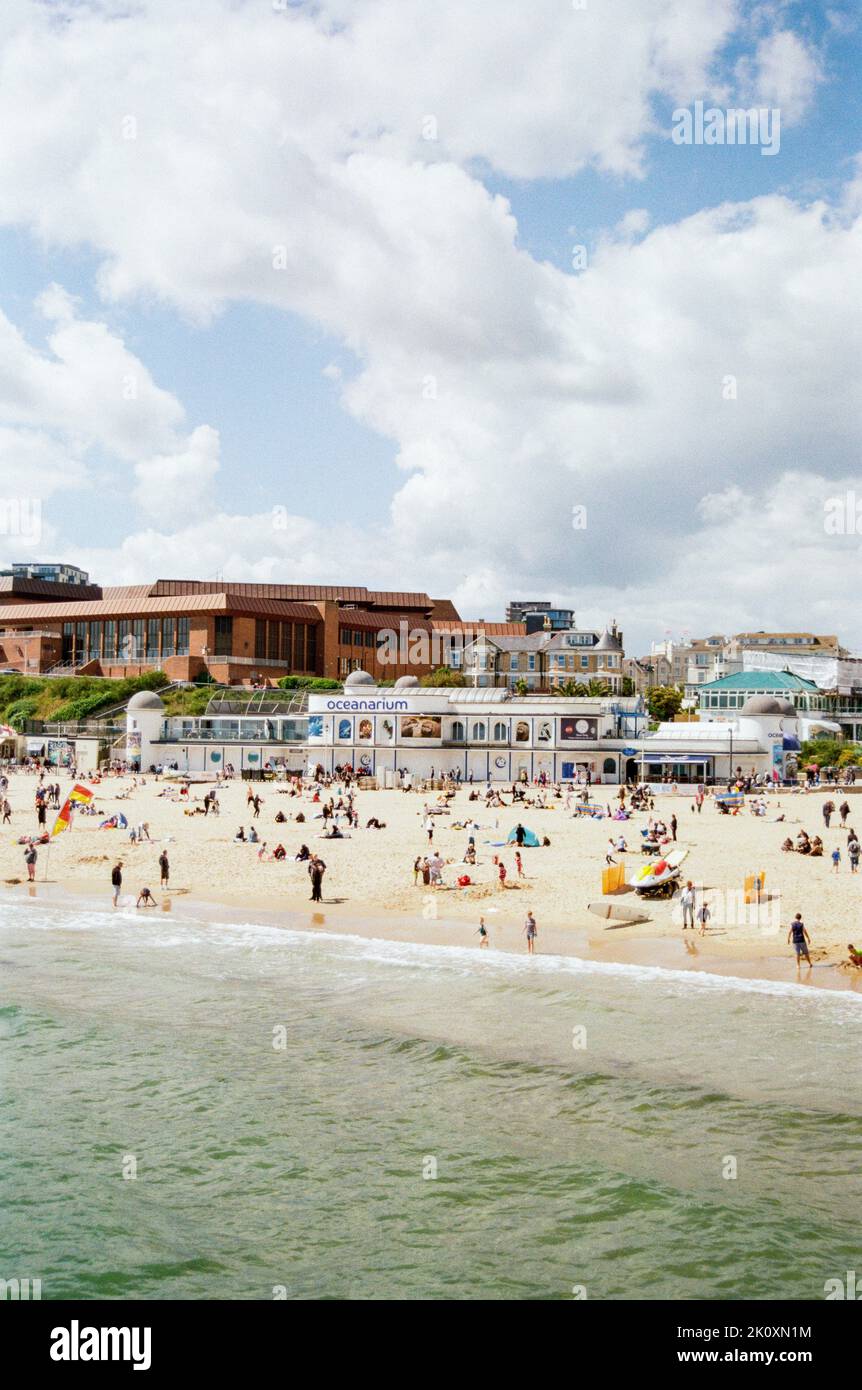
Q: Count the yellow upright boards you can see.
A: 2